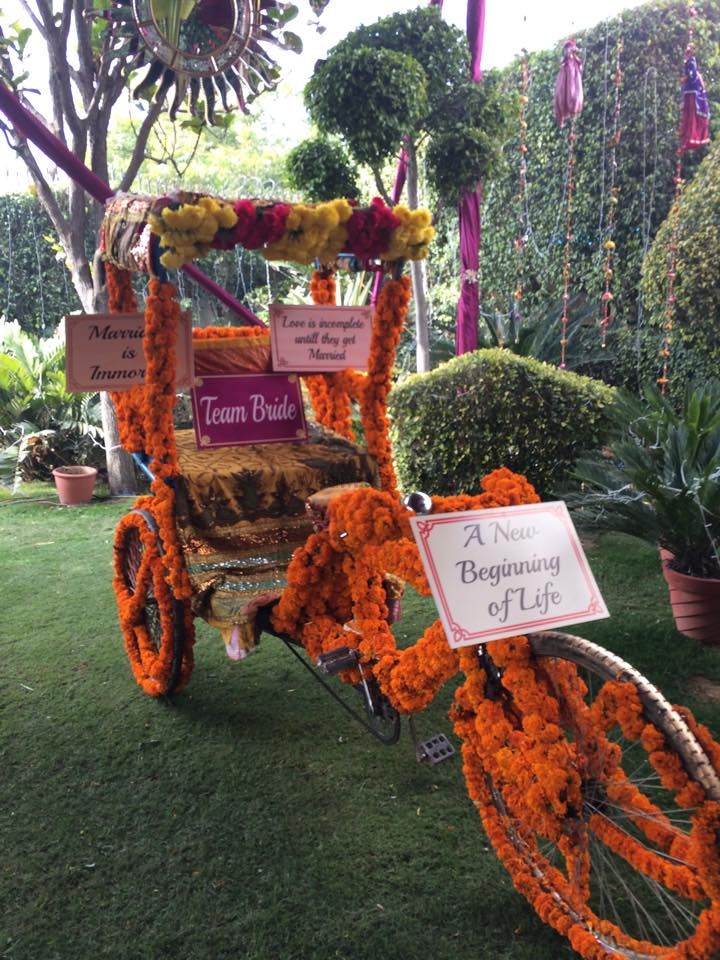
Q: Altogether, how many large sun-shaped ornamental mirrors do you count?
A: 1